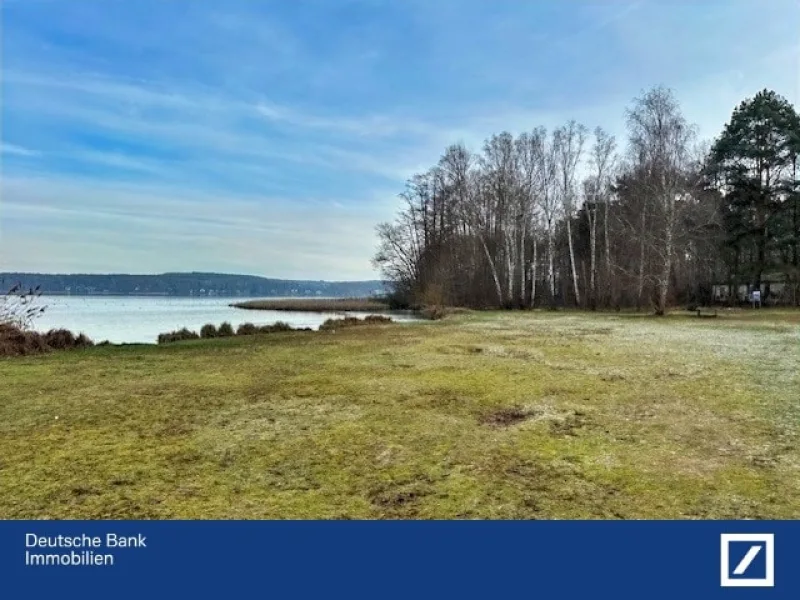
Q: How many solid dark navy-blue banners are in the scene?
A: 1